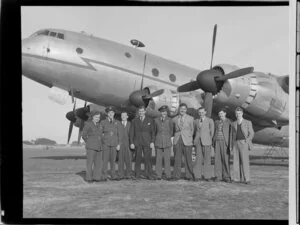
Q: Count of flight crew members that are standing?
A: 9